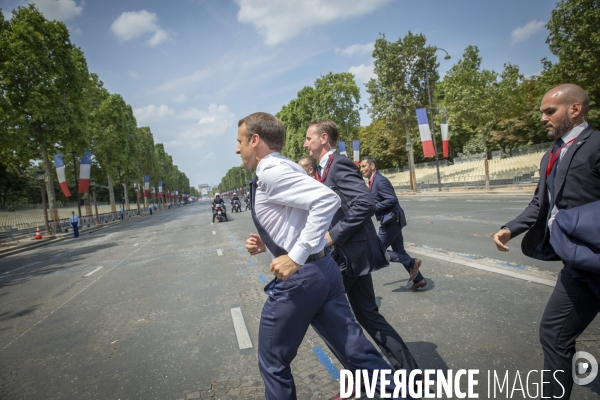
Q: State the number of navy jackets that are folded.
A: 1